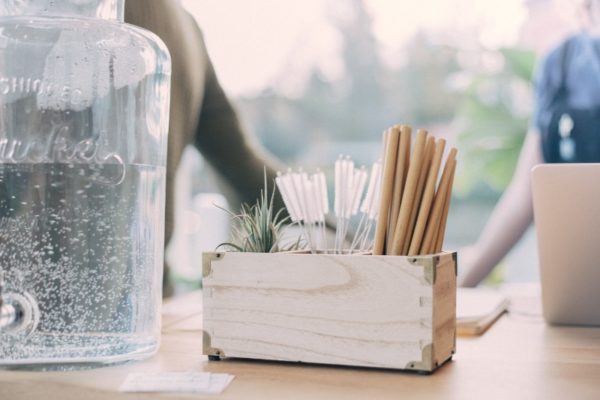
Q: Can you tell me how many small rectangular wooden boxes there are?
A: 1